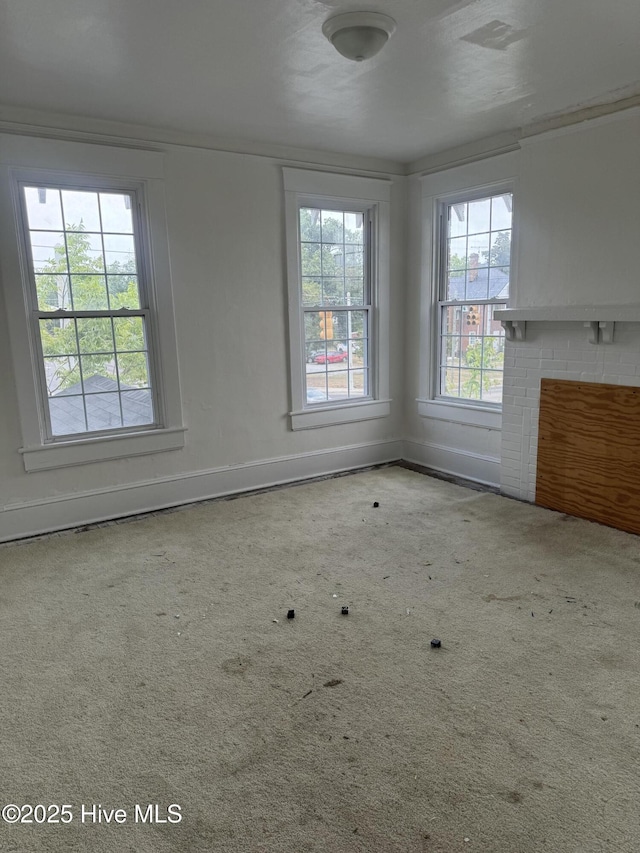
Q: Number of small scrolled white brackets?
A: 4